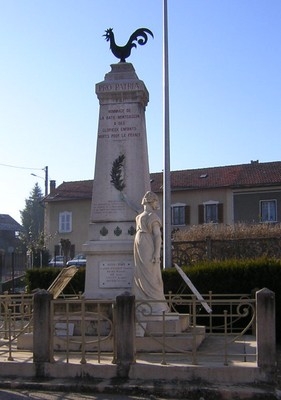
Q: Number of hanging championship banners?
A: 0